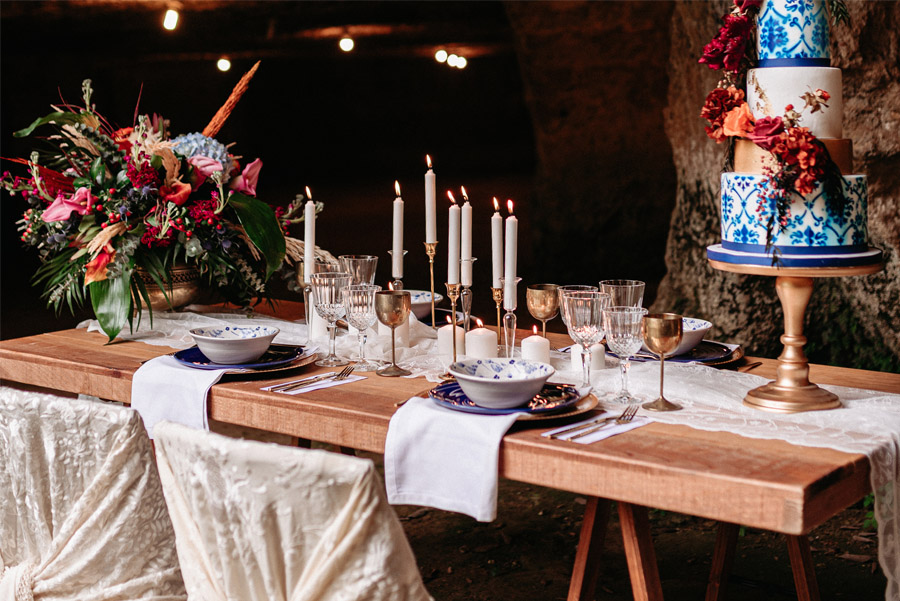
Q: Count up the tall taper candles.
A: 7